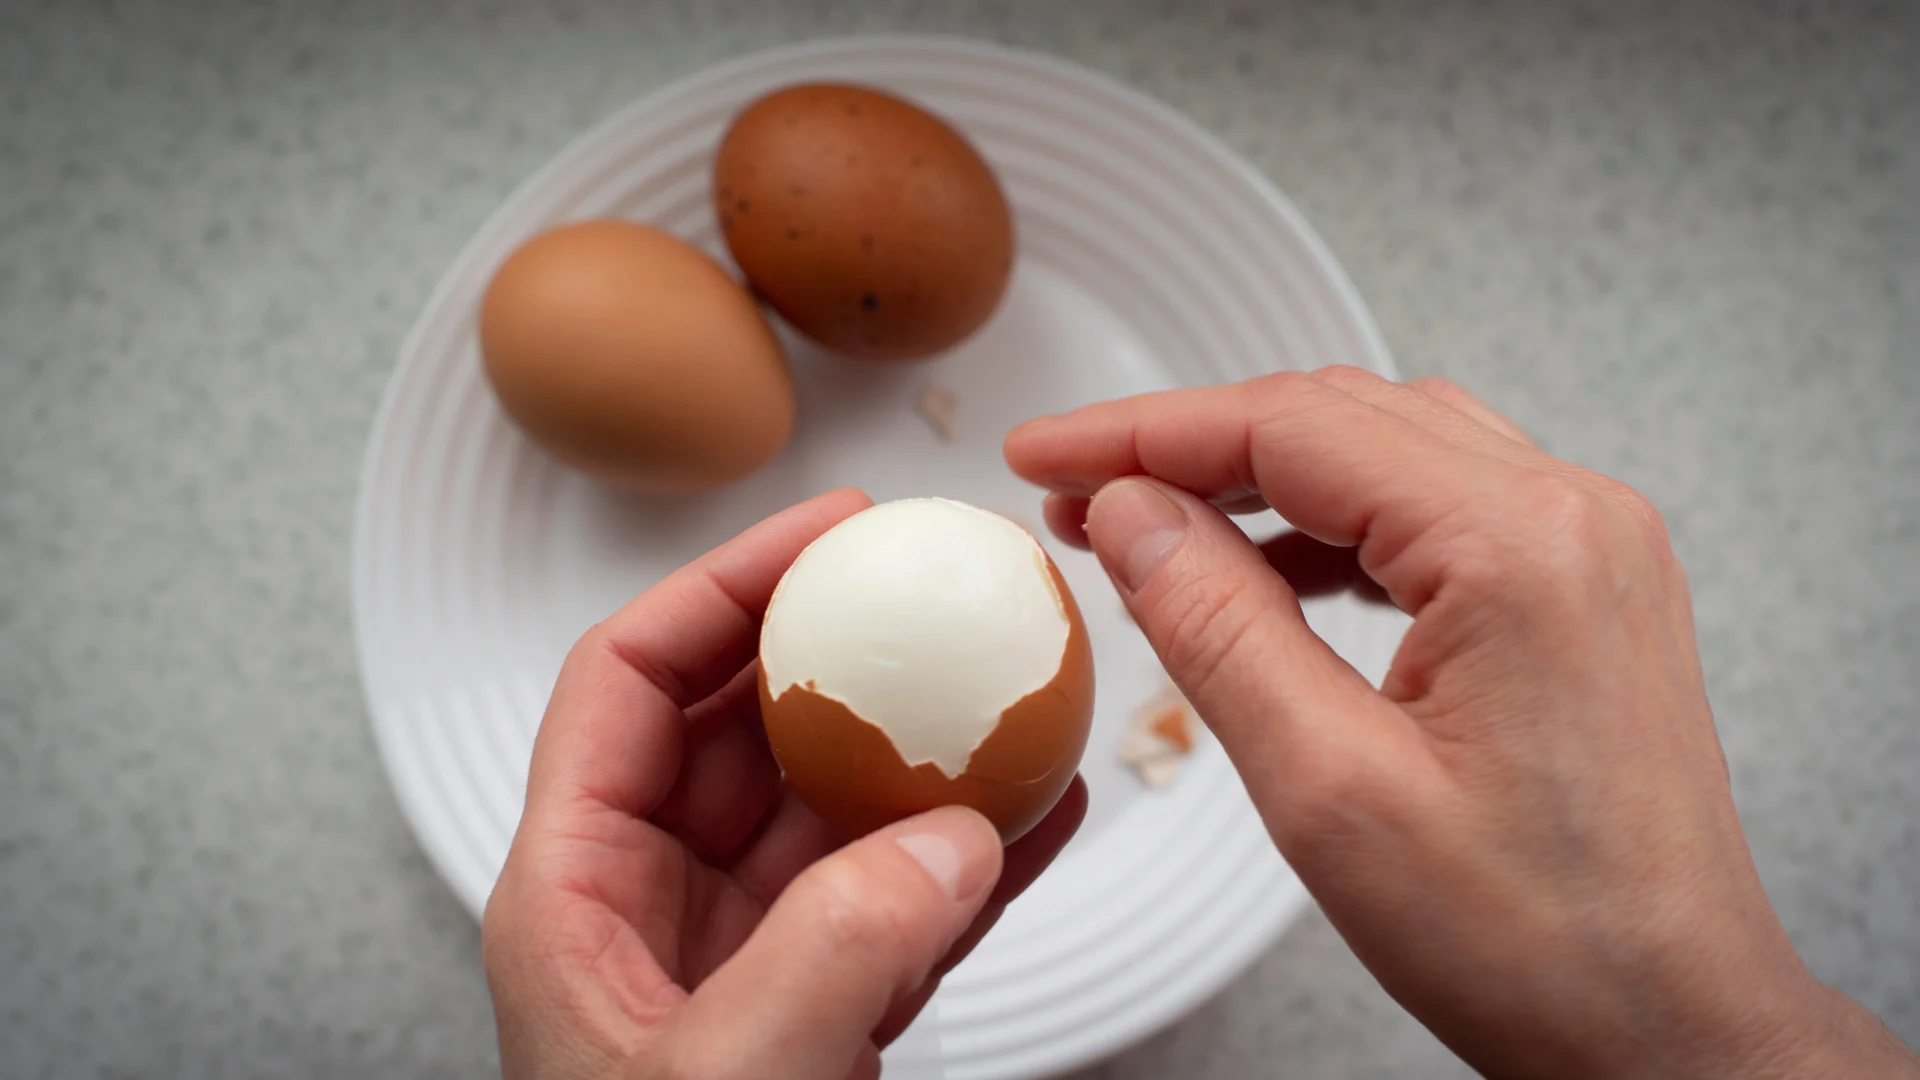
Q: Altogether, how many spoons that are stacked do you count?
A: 0